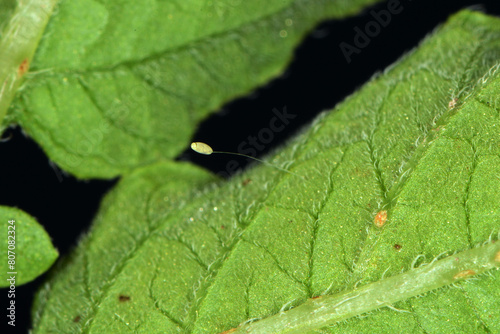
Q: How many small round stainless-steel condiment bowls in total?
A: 0